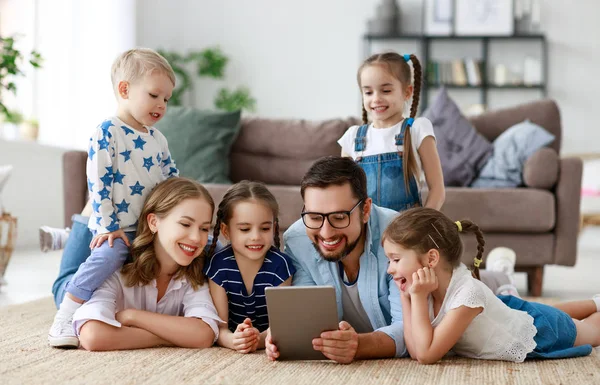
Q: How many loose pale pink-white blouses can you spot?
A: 1